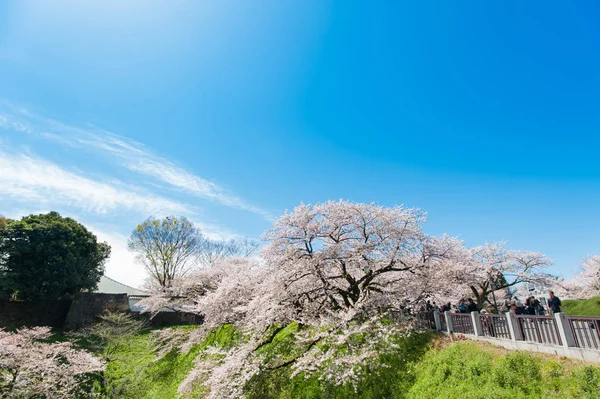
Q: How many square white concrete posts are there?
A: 5